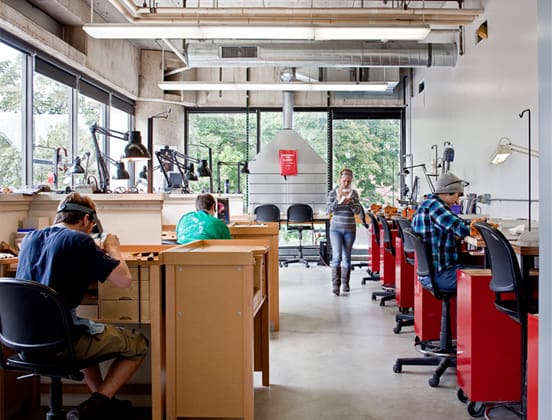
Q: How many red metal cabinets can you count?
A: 6